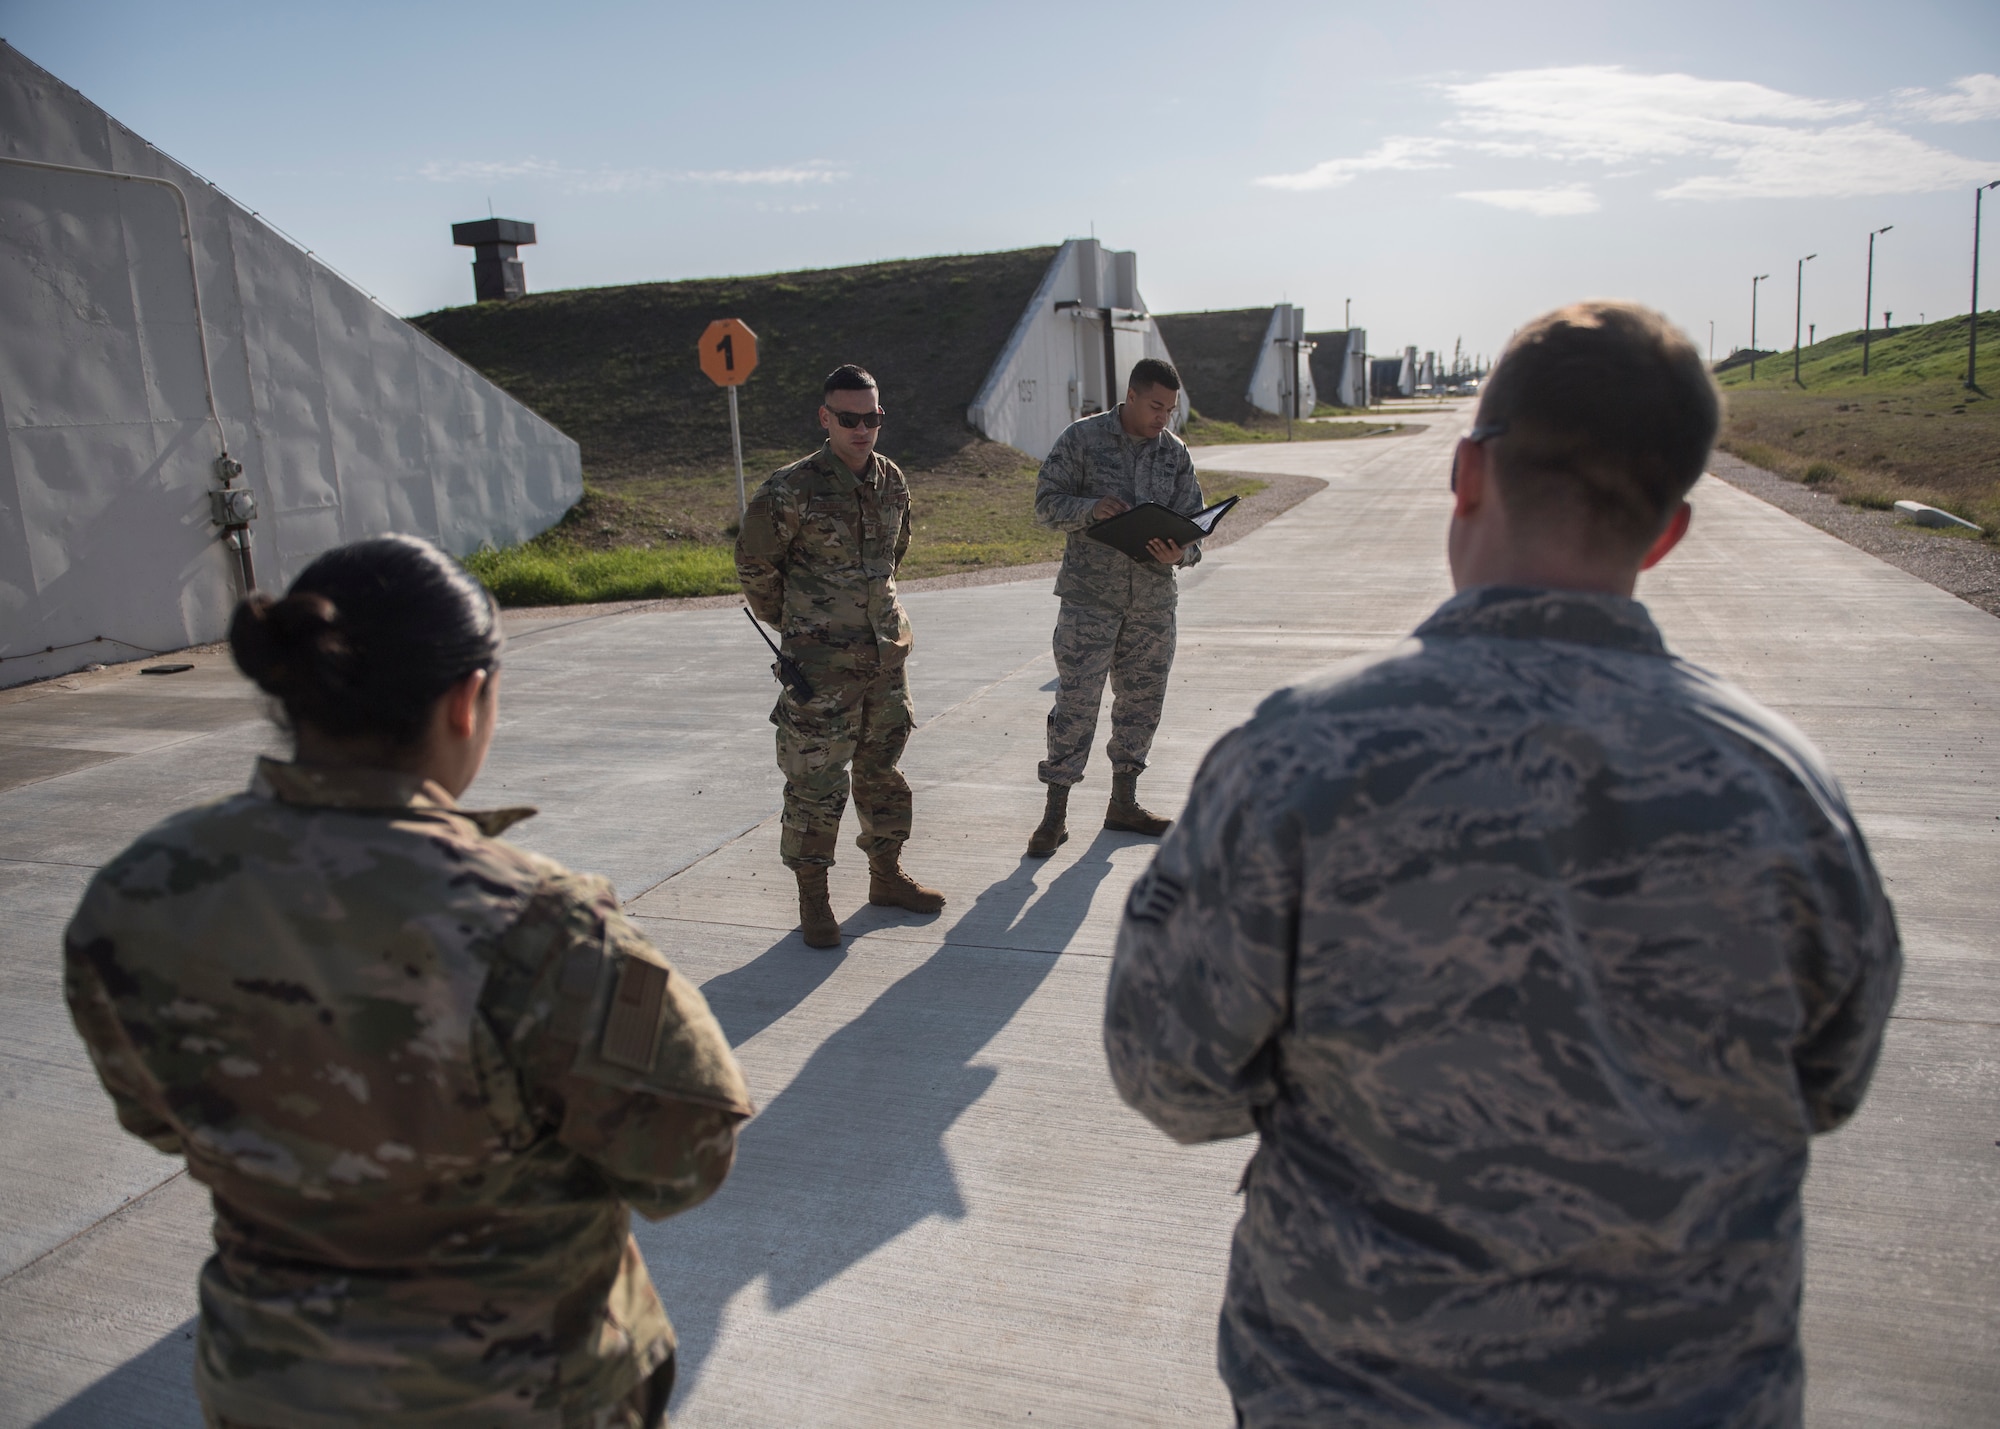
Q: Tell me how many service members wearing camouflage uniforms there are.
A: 4